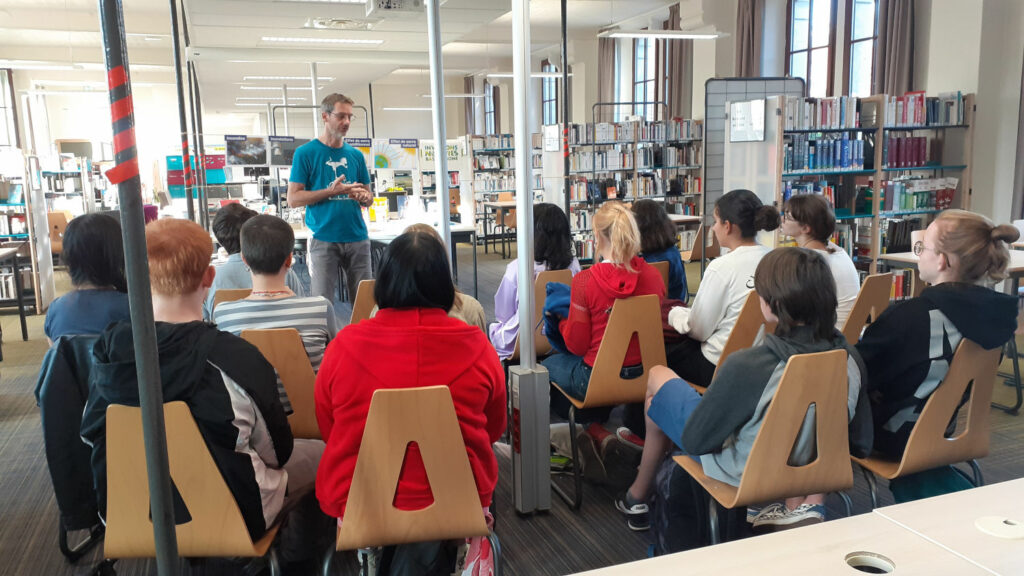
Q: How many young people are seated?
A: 13